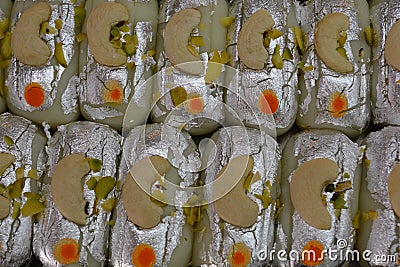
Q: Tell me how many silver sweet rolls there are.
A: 12